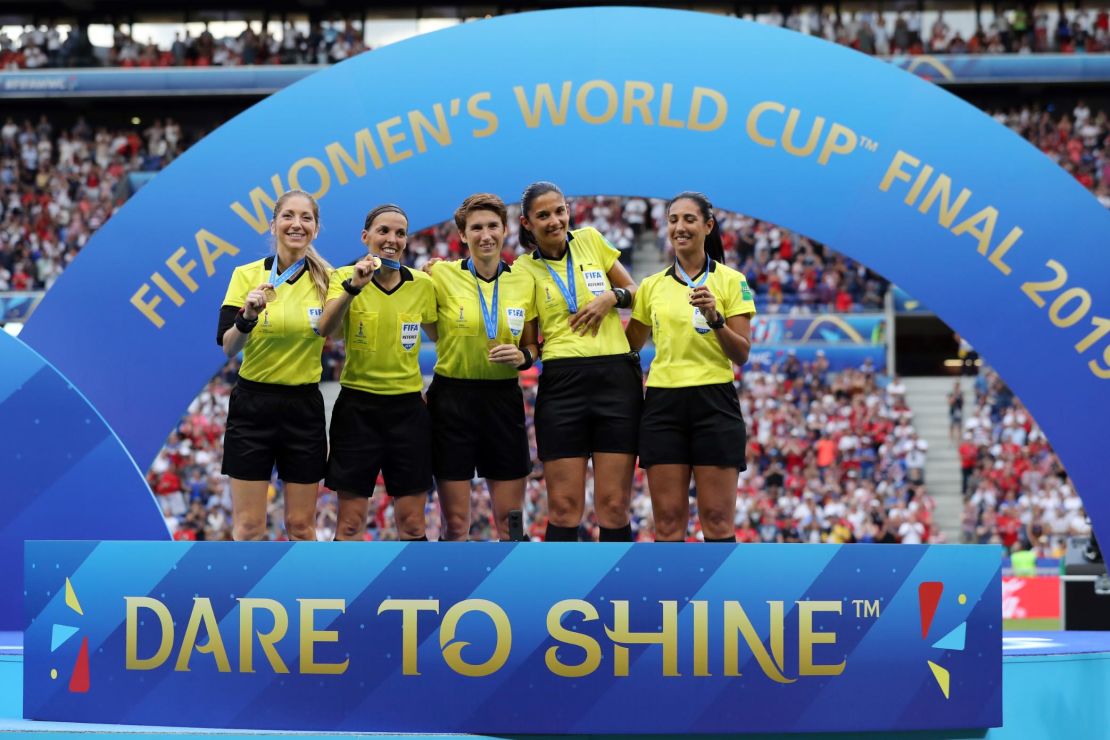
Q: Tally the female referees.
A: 5